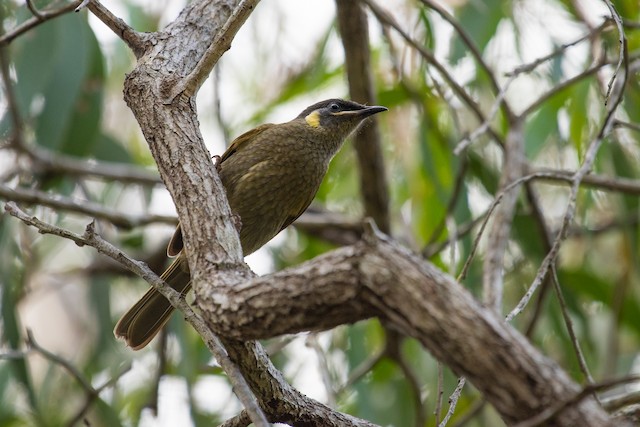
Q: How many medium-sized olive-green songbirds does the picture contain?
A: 1